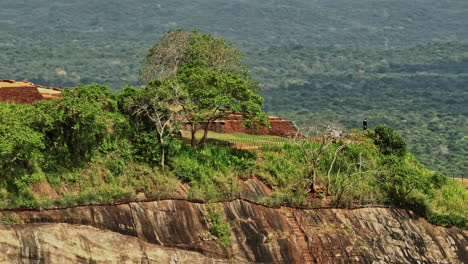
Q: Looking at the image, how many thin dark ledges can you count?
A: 1